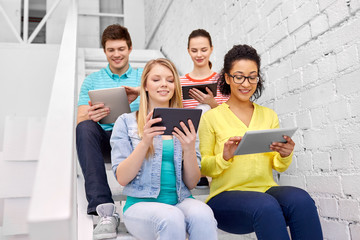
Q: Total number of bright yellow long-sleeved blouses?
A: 1